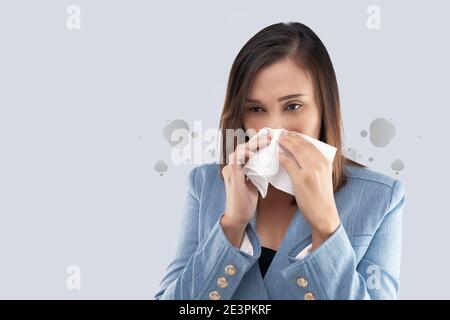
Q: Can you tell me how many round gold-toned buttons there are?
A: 5